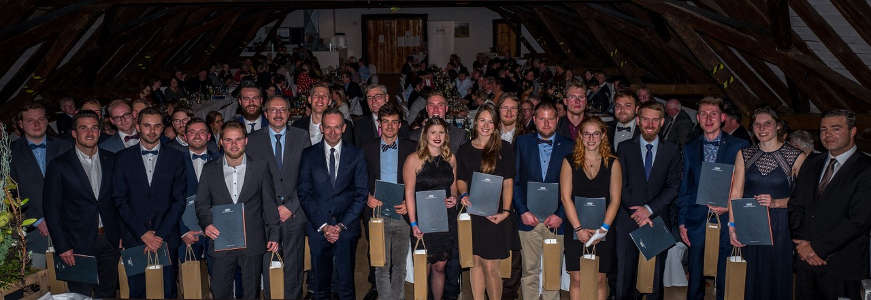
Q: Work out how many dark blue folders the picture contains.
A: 13